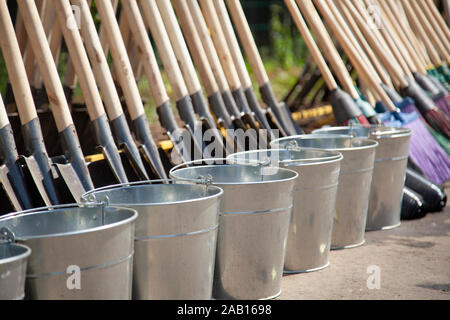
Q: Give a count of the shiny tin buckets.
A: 7